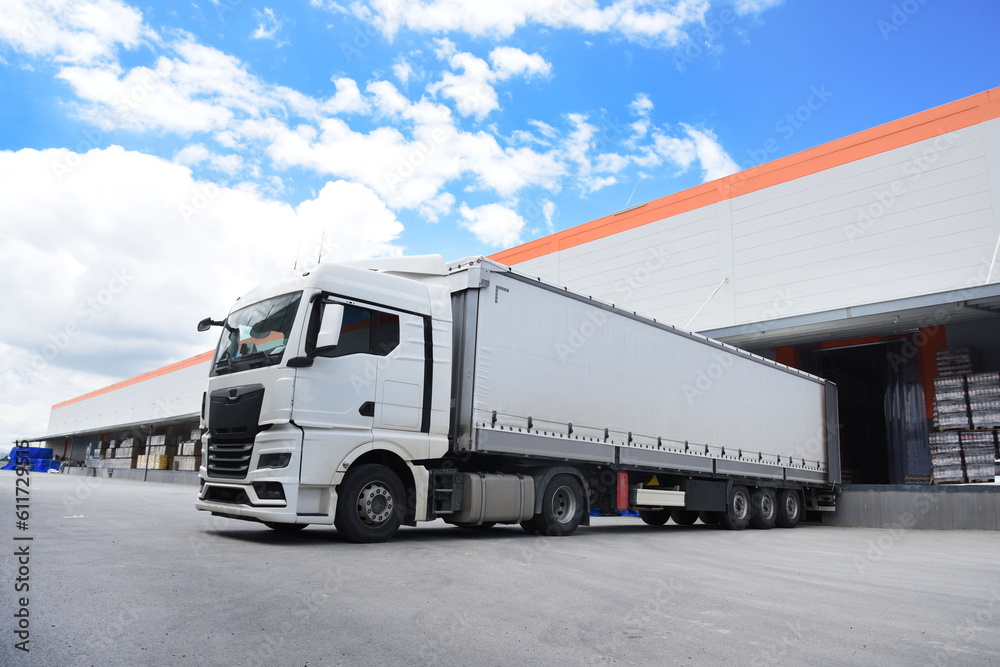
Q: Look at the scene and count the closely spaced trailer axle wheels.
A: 3